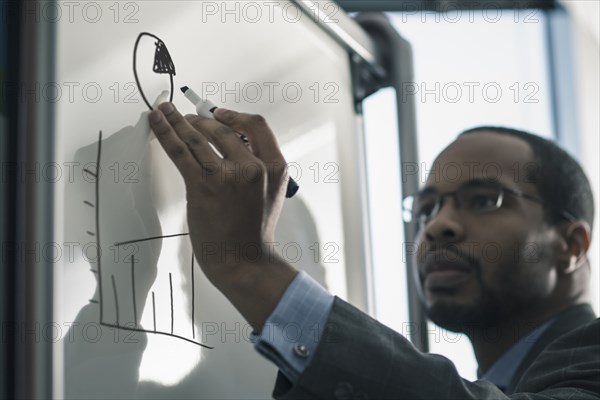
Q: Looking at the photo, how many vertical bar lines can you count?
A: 5